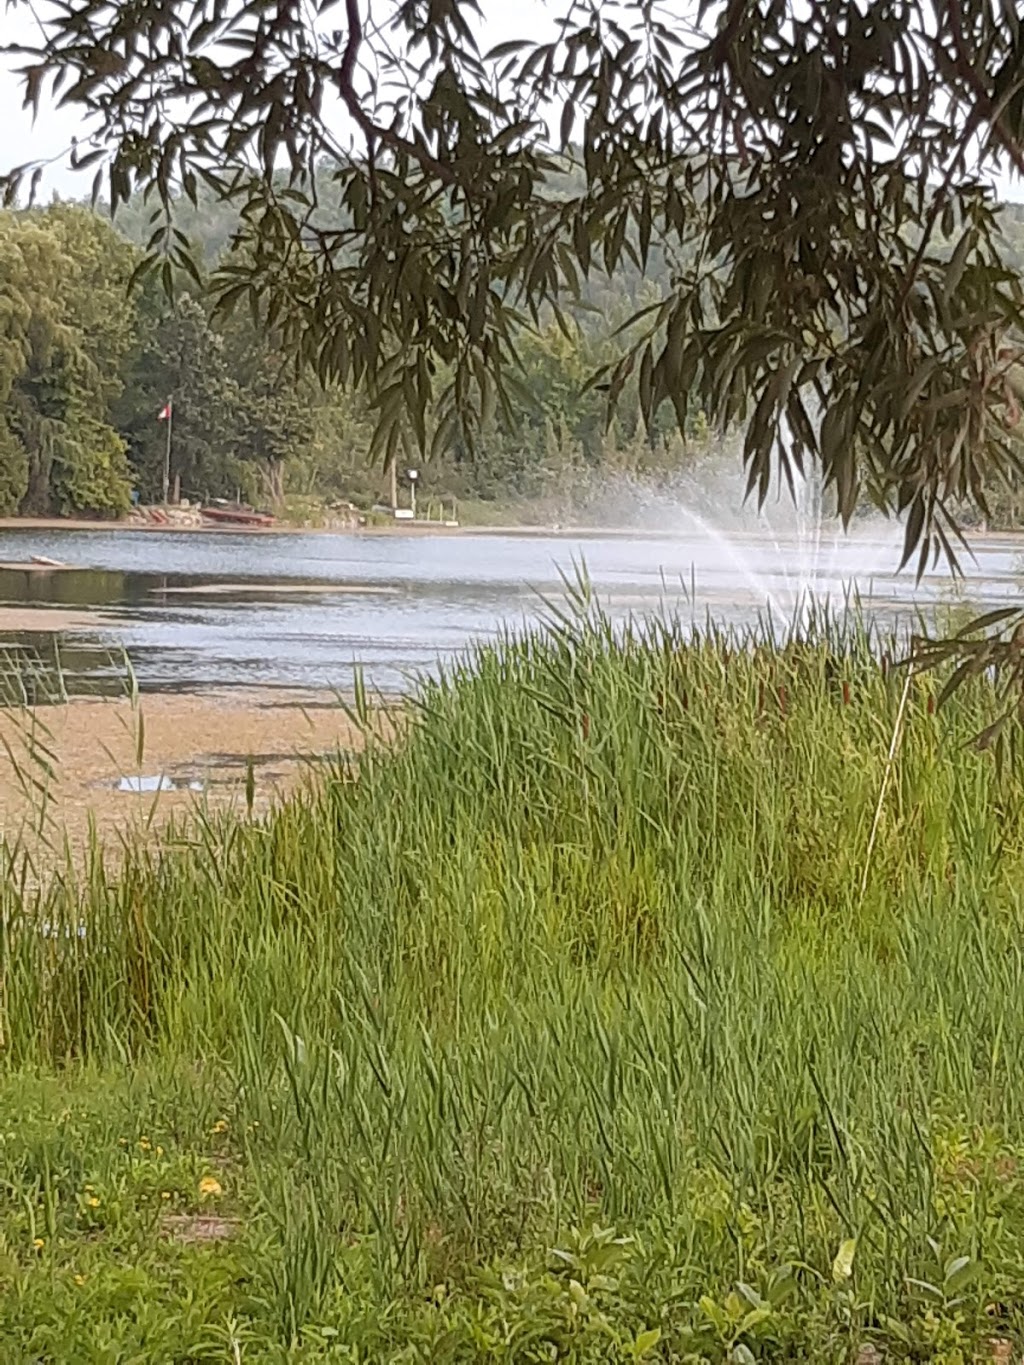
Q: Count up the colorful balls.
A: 0